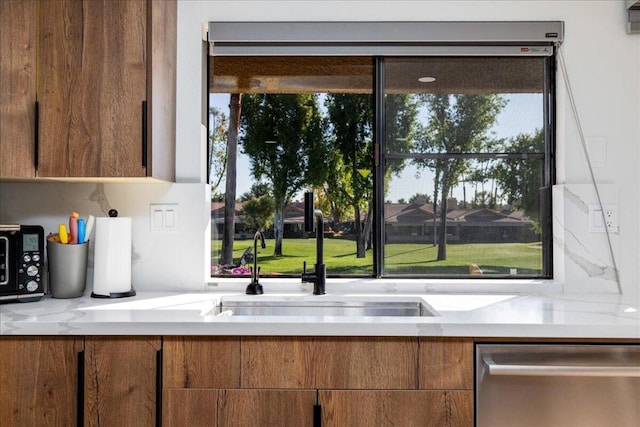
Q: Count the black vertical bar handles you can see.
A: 5